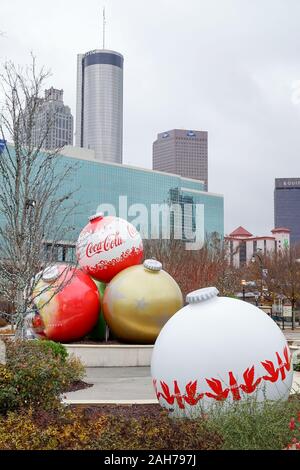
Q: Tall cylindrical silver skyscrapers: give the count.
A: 1